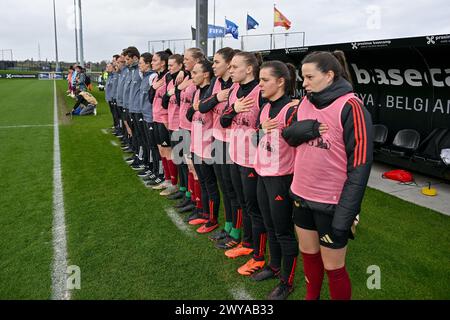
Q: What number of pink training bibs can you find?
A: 8